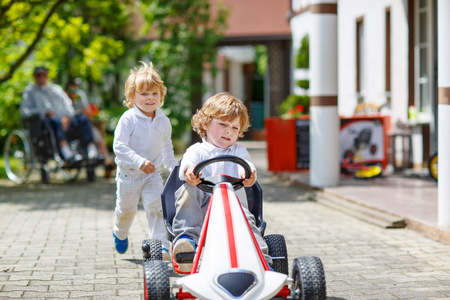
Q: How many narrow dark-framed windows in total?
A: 2